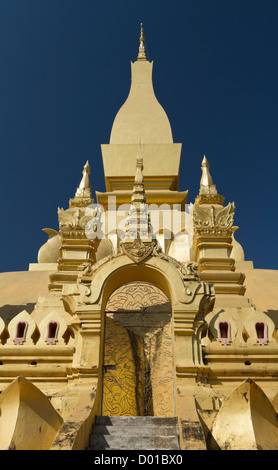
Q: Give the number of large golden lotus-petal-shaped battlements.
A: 2